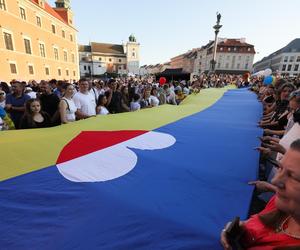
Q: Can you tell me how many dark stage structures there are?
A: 1